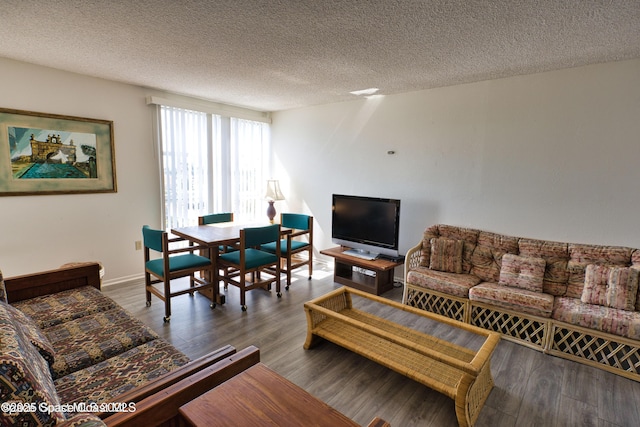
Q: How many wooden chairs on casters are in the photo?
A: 4